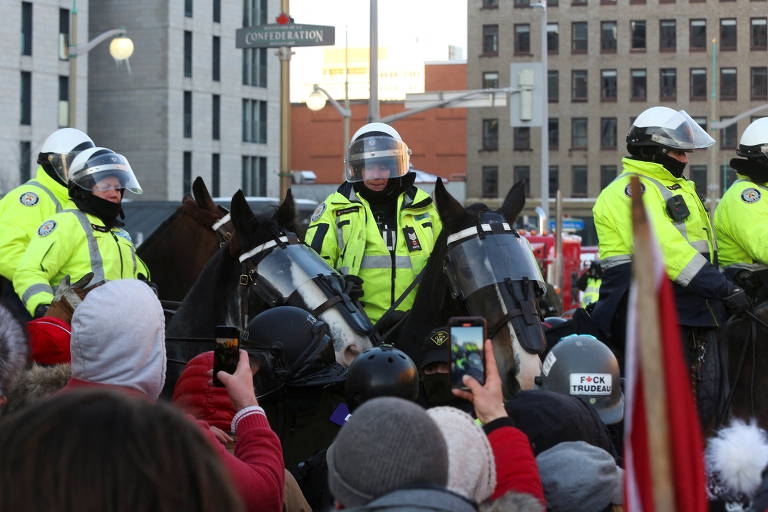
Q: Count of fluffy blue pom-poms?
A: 0